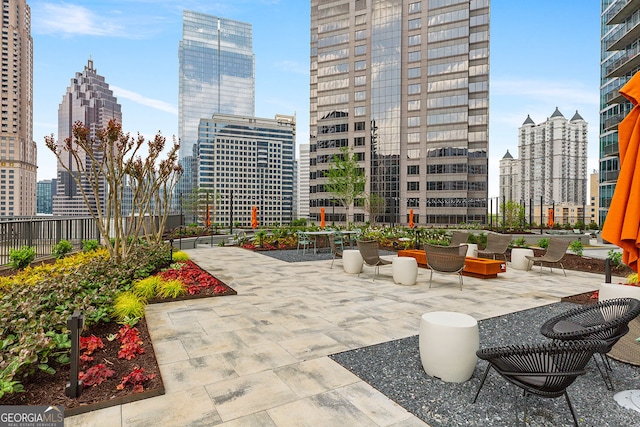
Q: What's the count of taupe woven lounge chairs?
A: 6